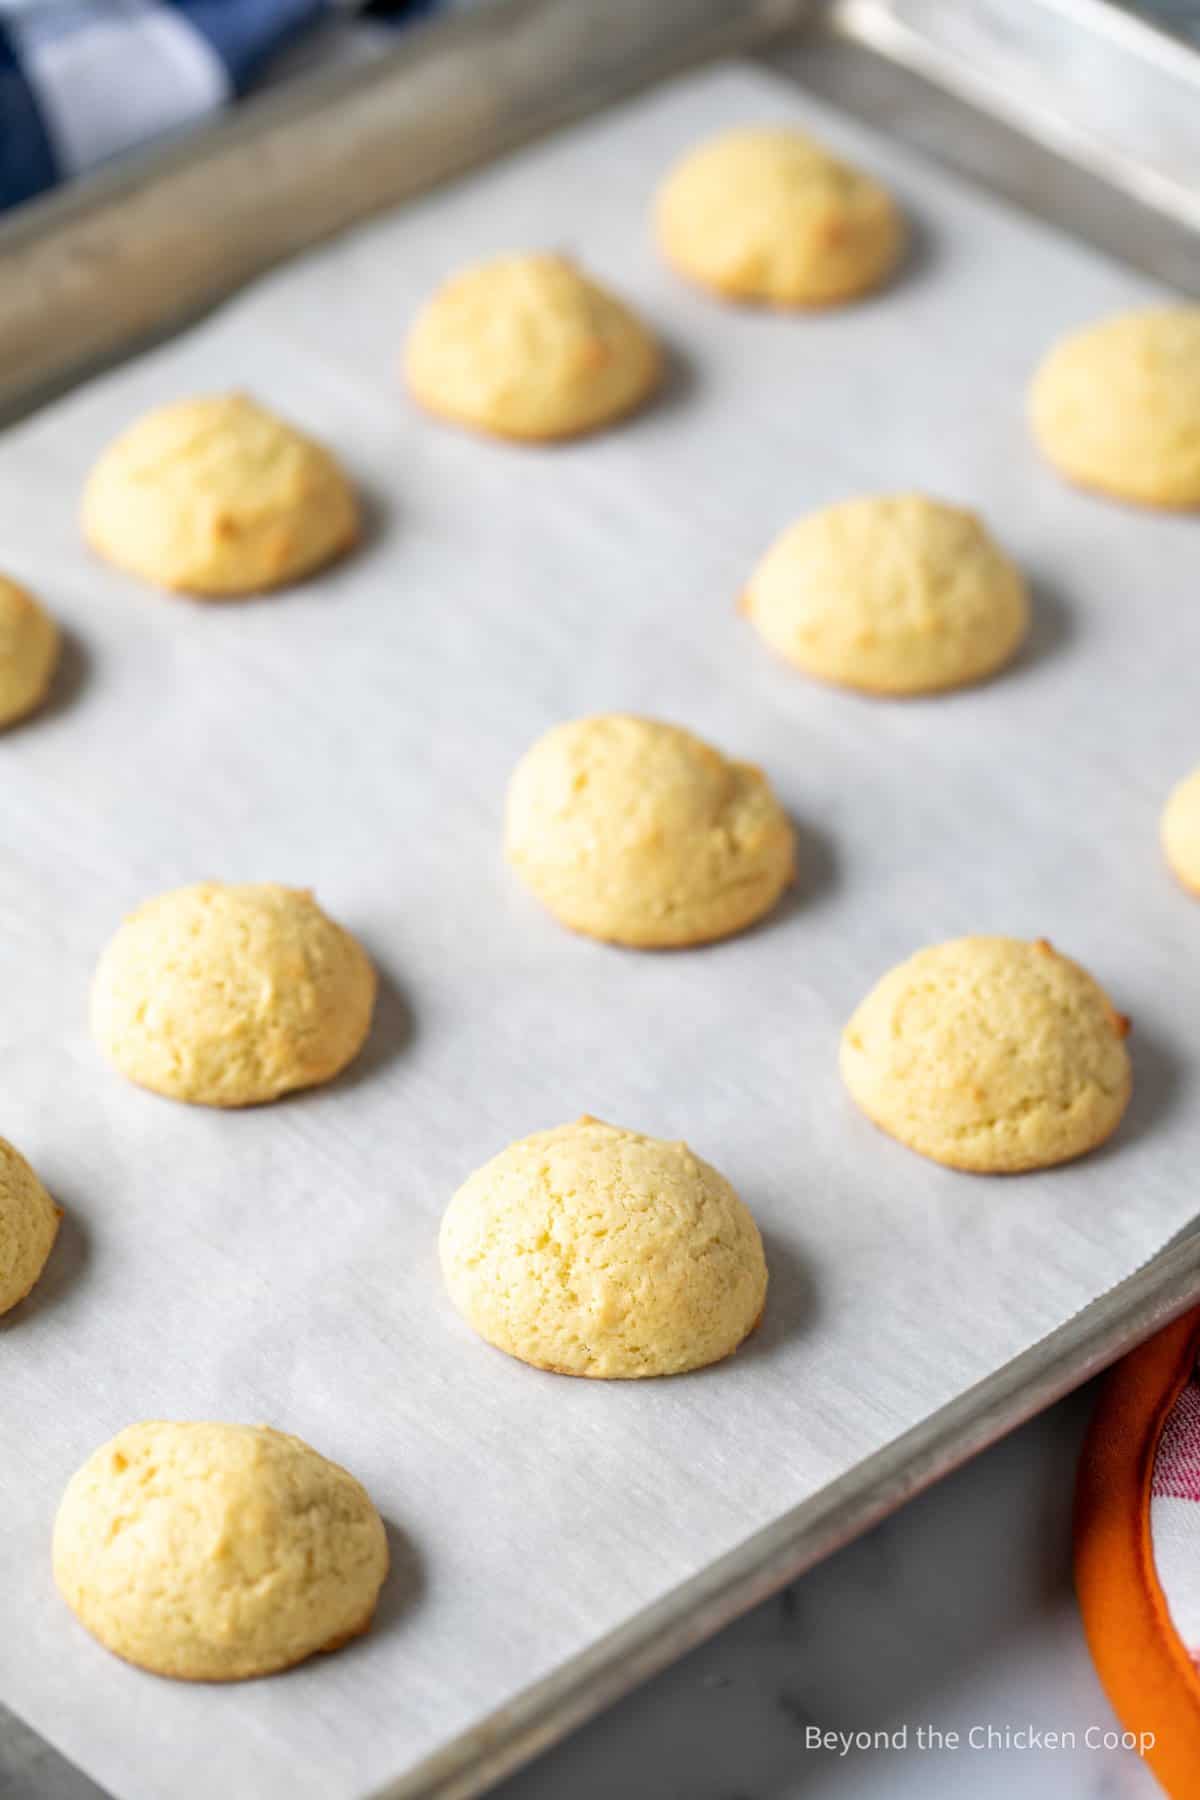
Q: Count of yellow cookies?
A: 13